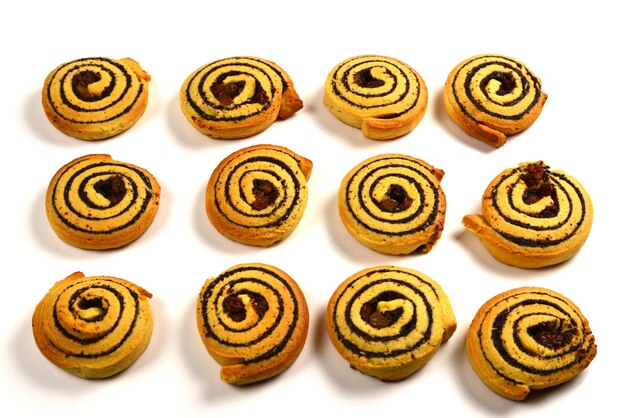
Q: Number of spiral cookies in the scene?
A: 12